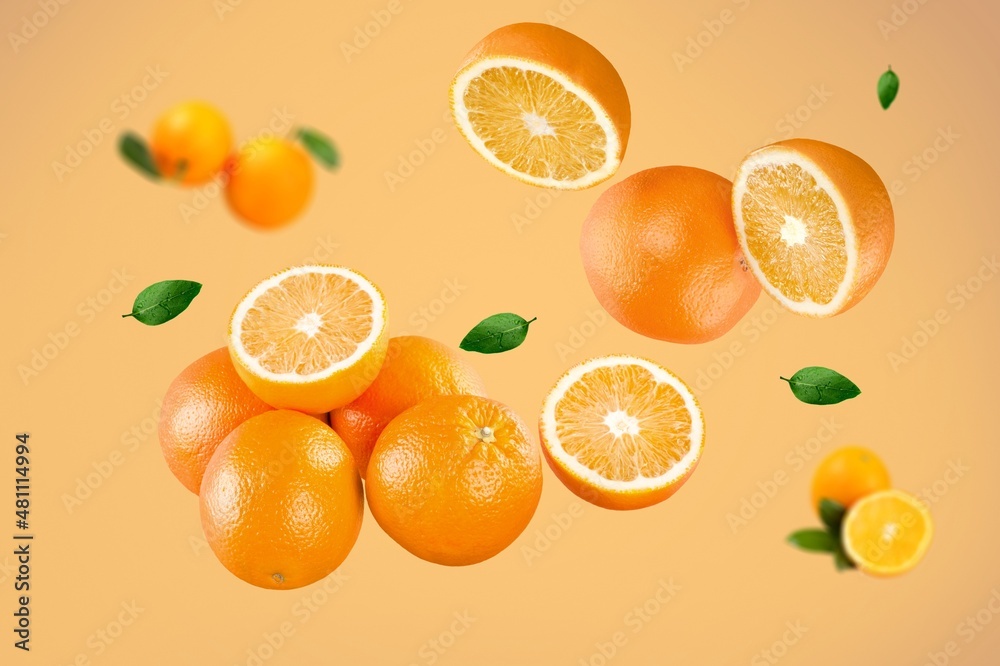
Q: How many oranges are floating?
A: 13